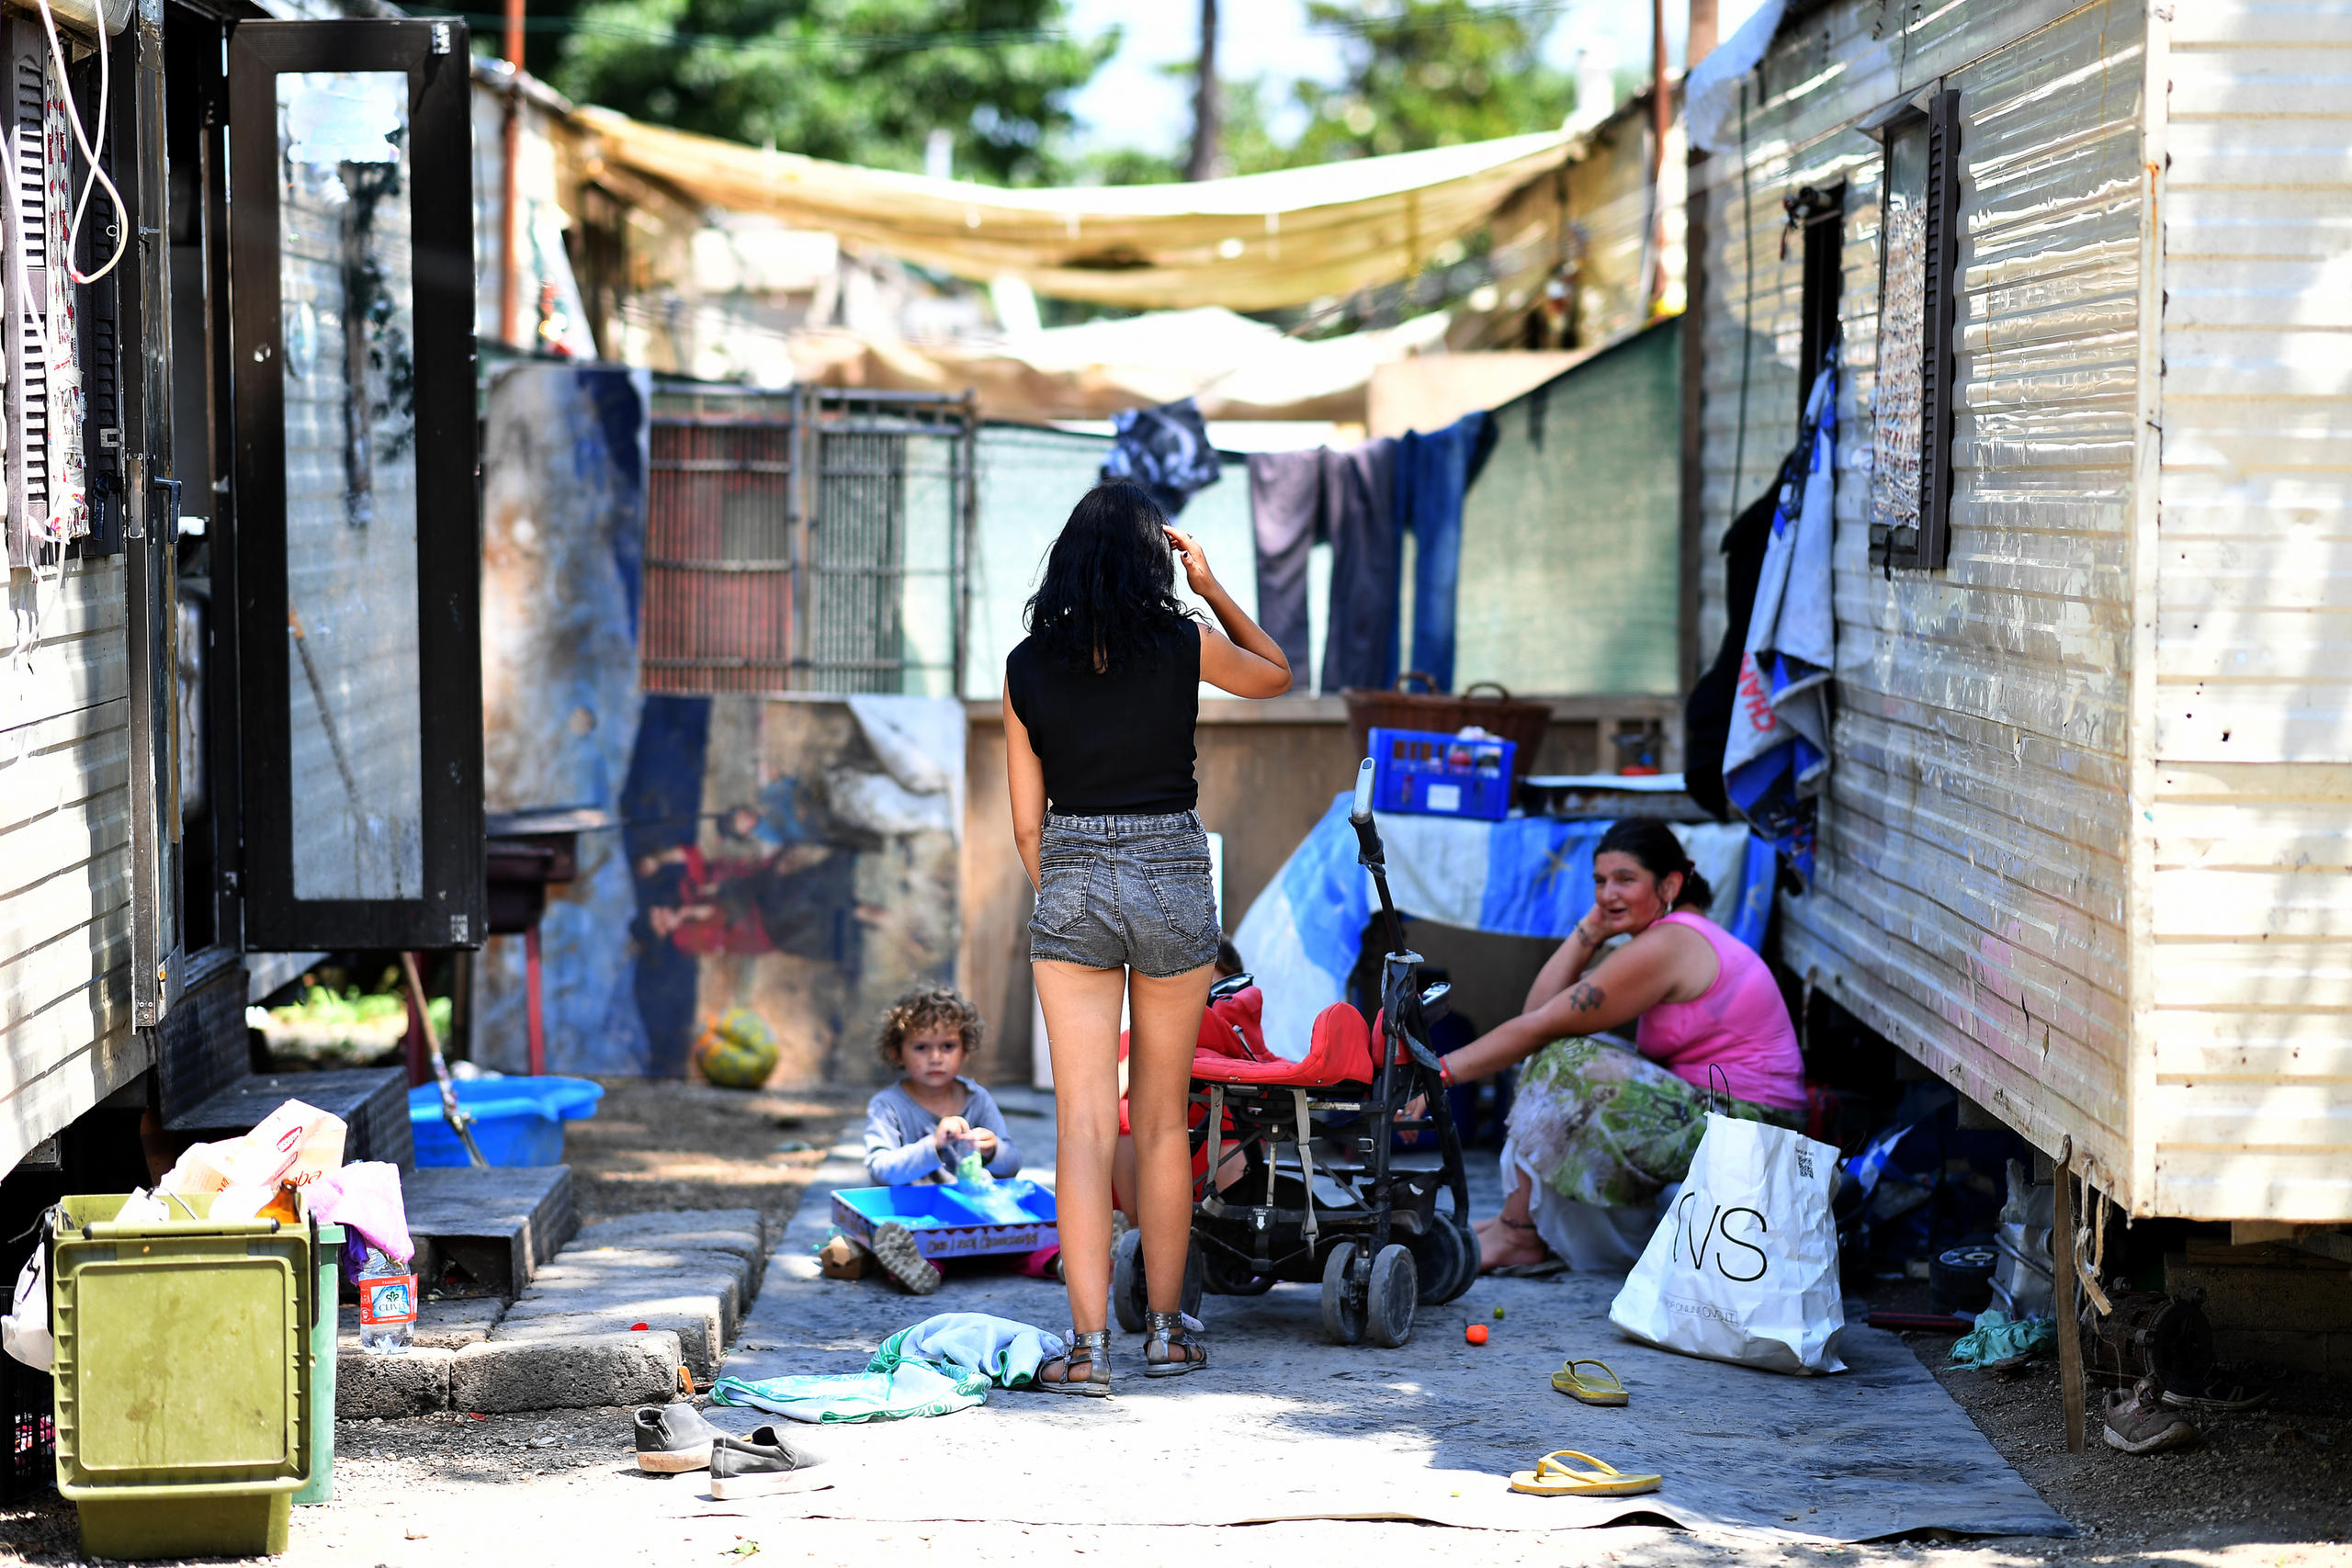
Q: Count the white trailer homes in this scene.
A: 2